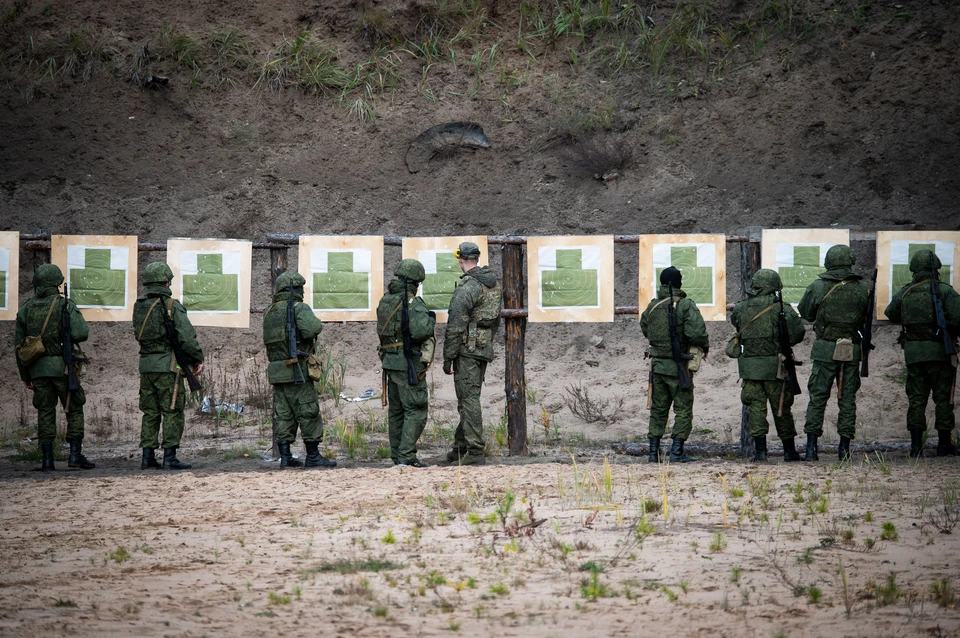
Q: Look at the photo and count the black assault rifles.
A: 8